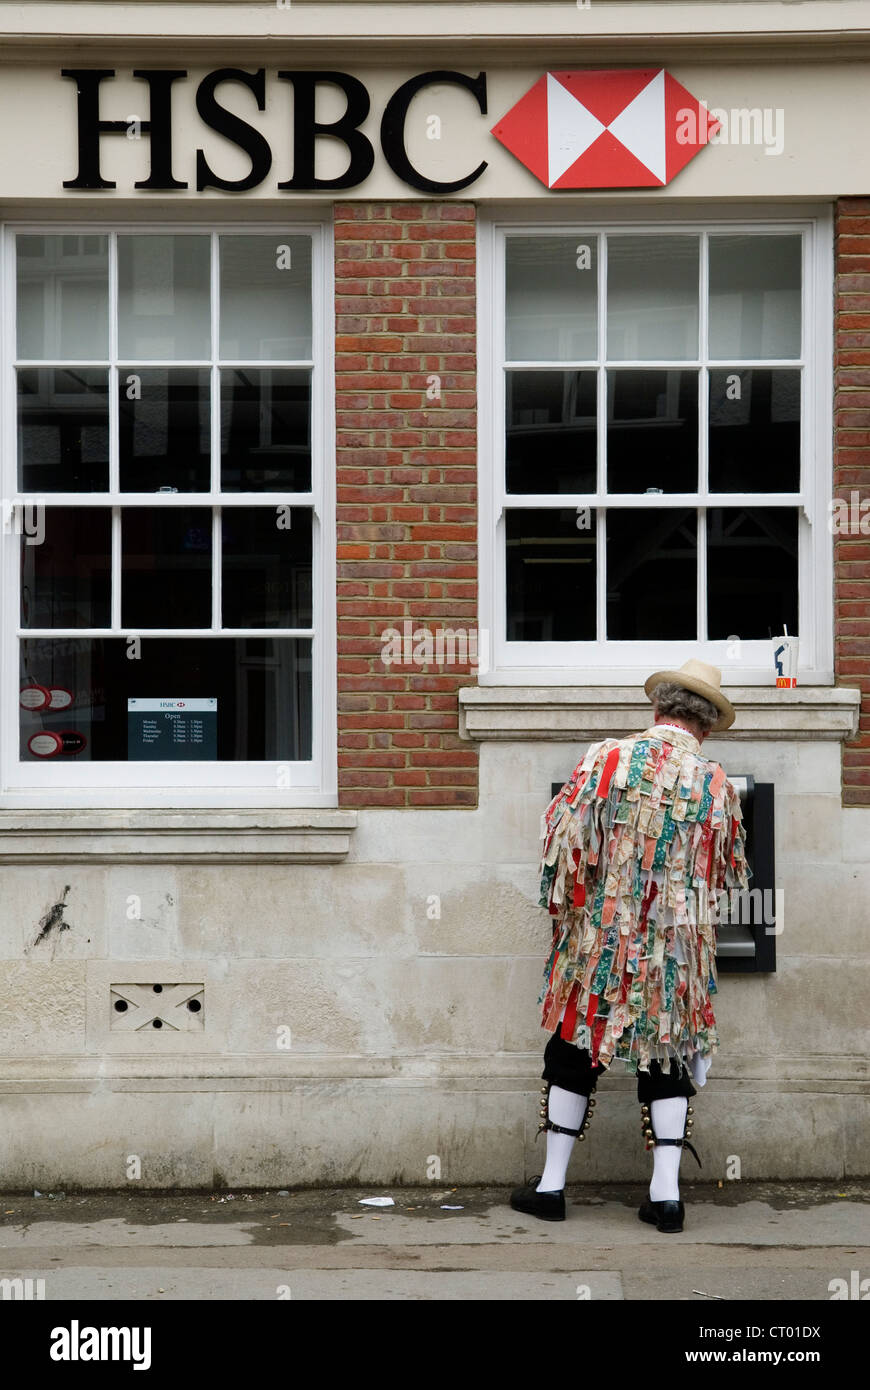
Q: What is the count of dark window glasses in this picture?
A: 13